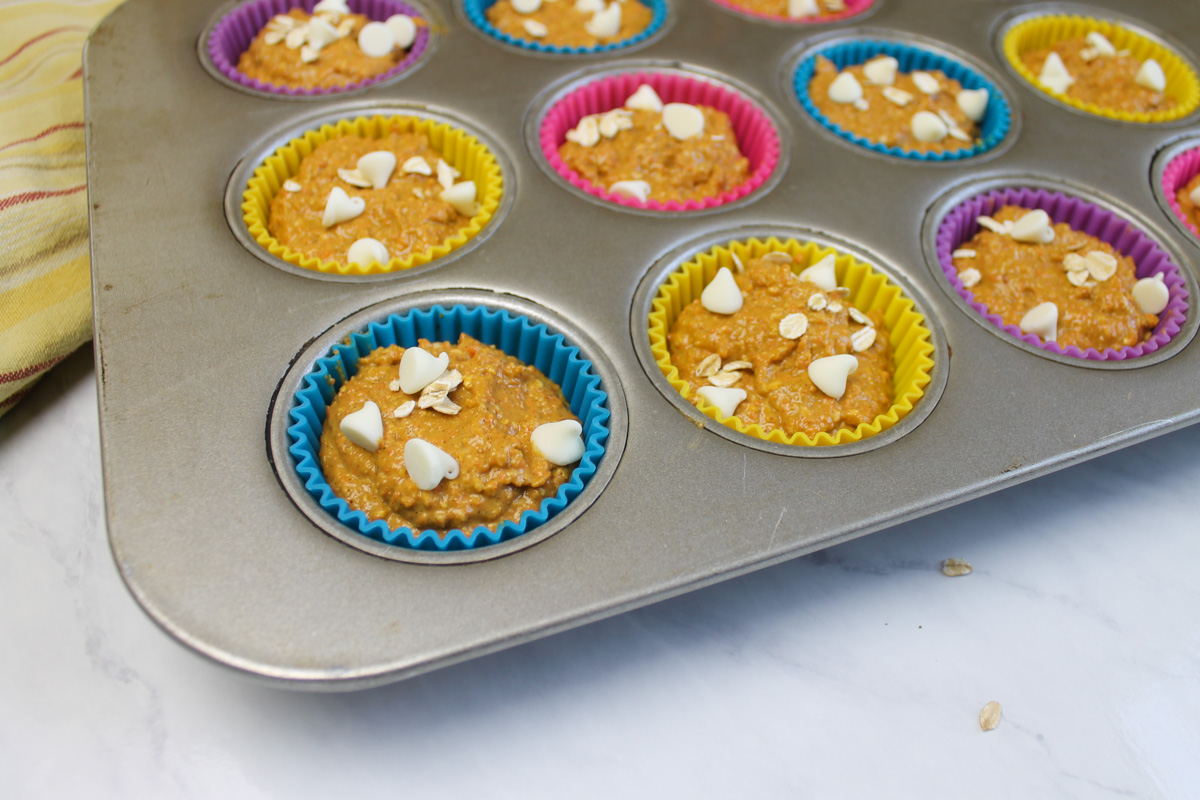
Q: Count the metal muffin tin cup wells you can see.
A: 11